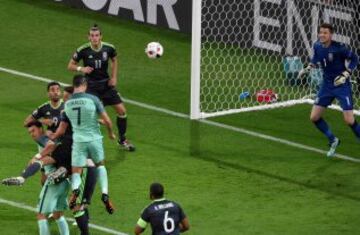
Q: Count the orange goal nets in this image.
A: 0